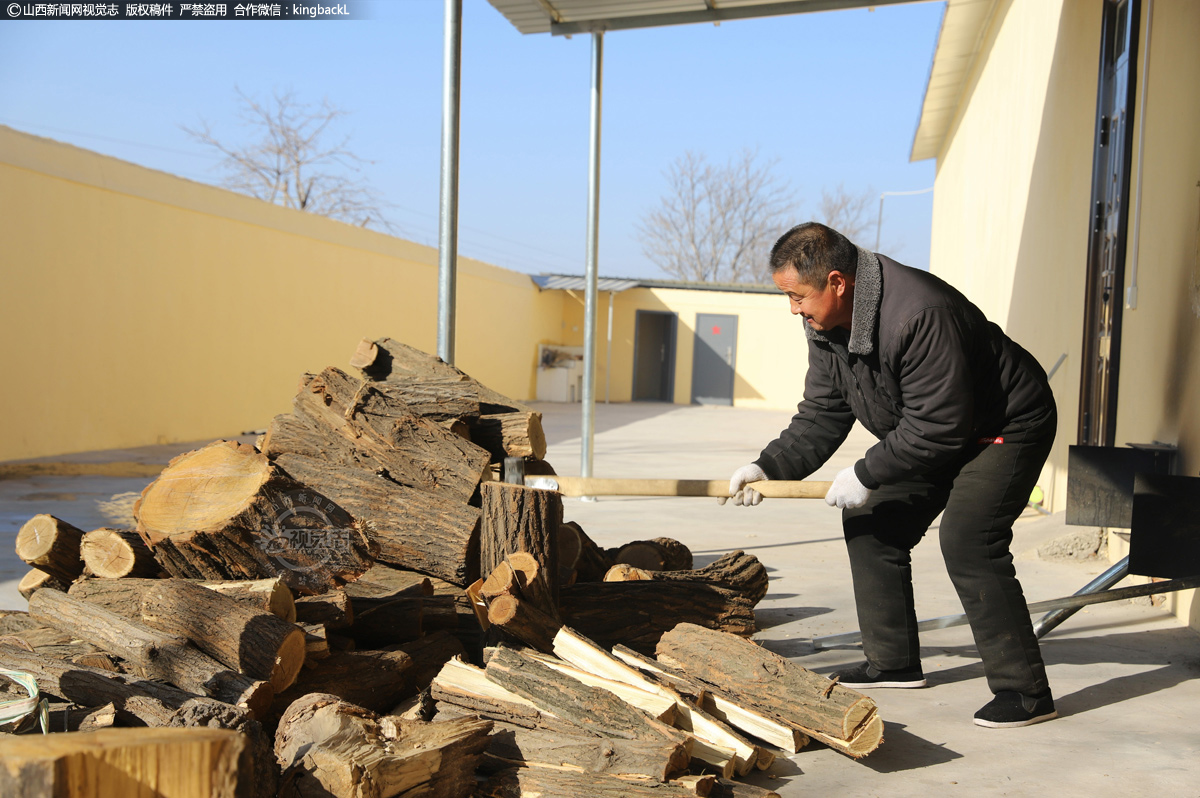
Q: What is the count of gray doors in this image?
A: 2